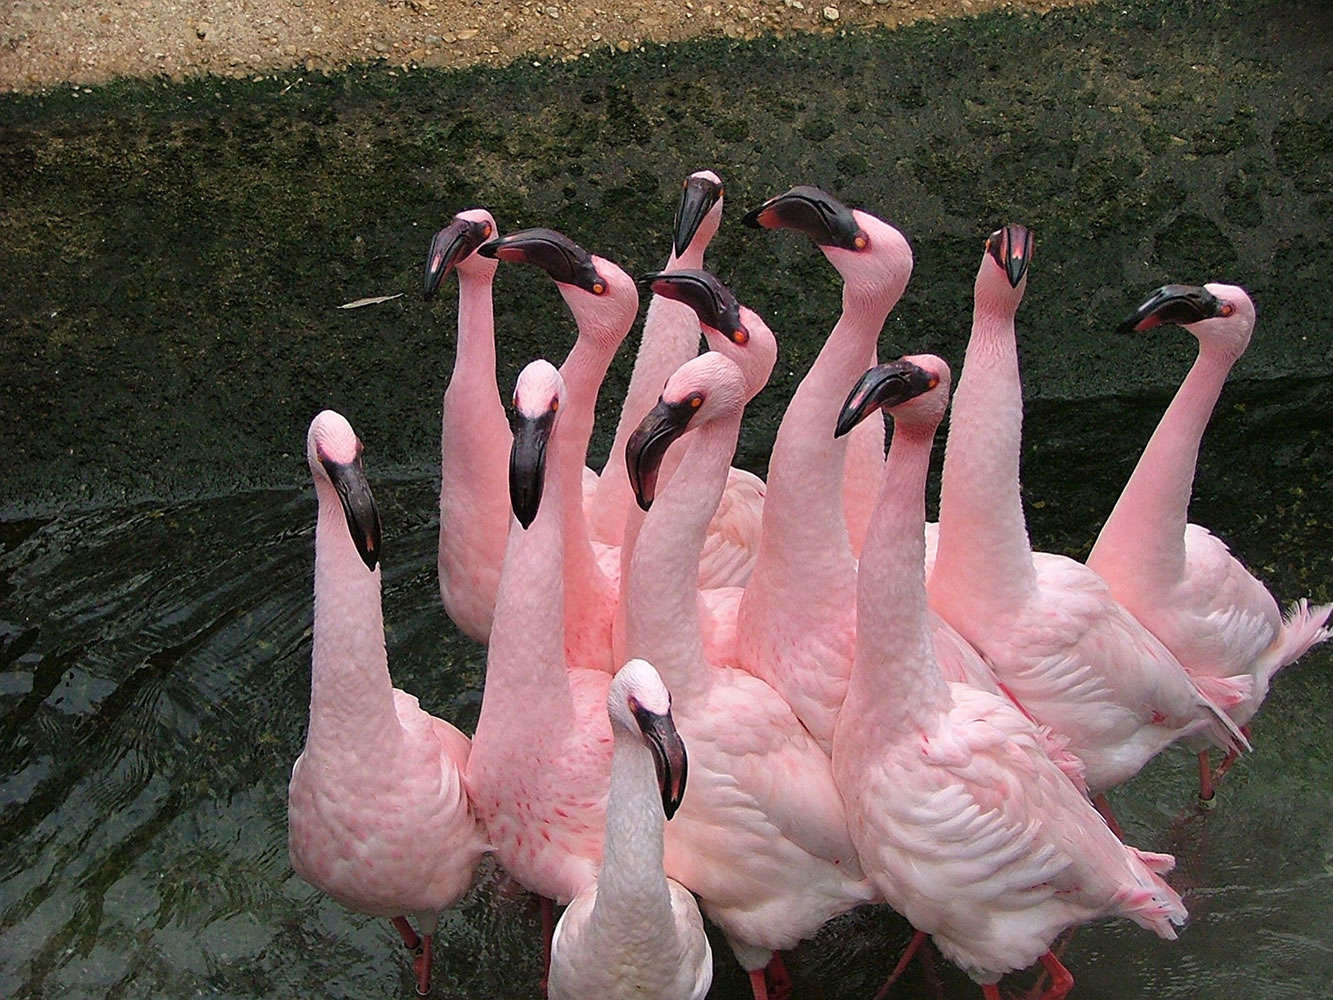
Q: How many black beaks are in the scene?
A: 12